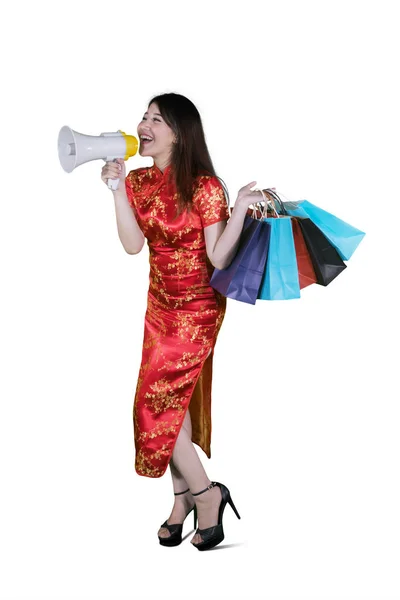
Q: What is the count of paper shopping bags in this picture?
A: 5